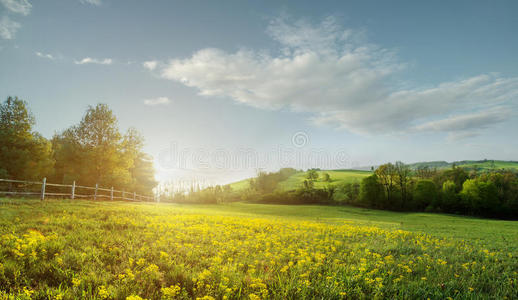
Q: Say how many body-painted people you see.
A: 0